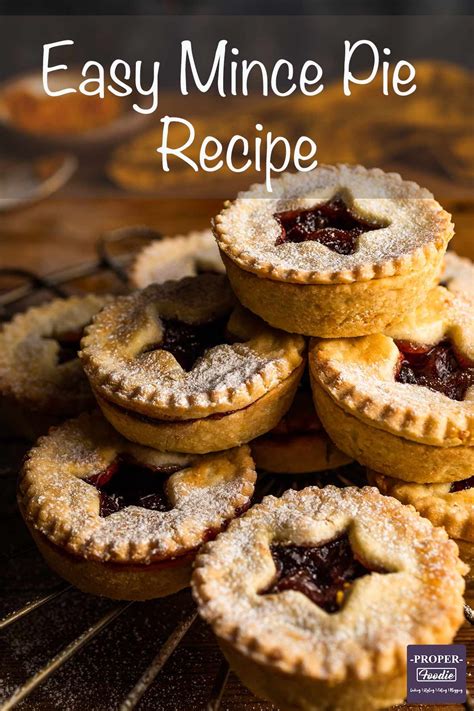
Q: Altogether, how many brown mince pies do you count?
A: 10